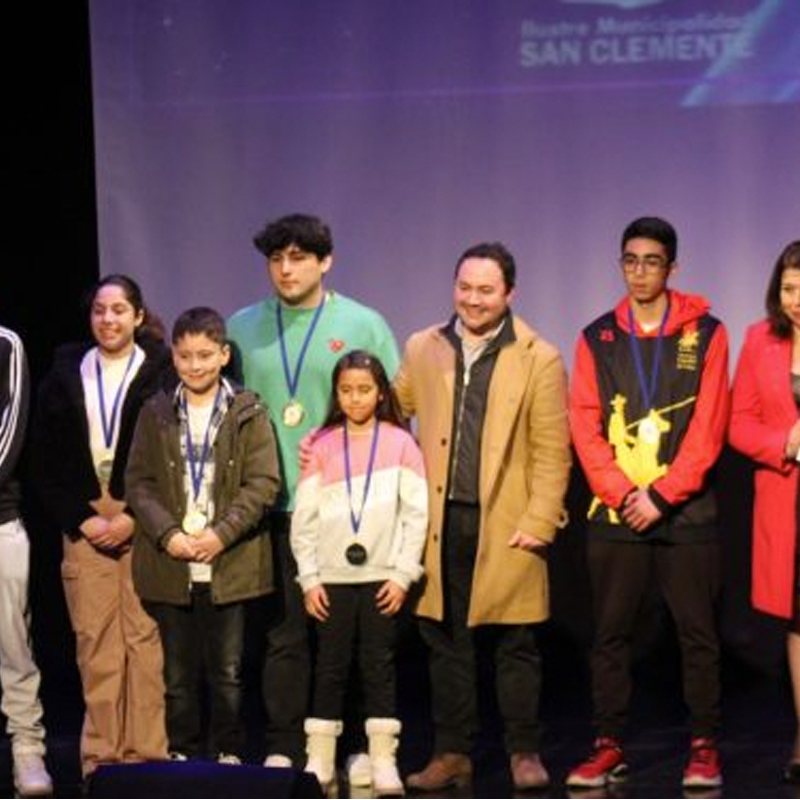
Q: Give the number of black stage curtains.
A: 1